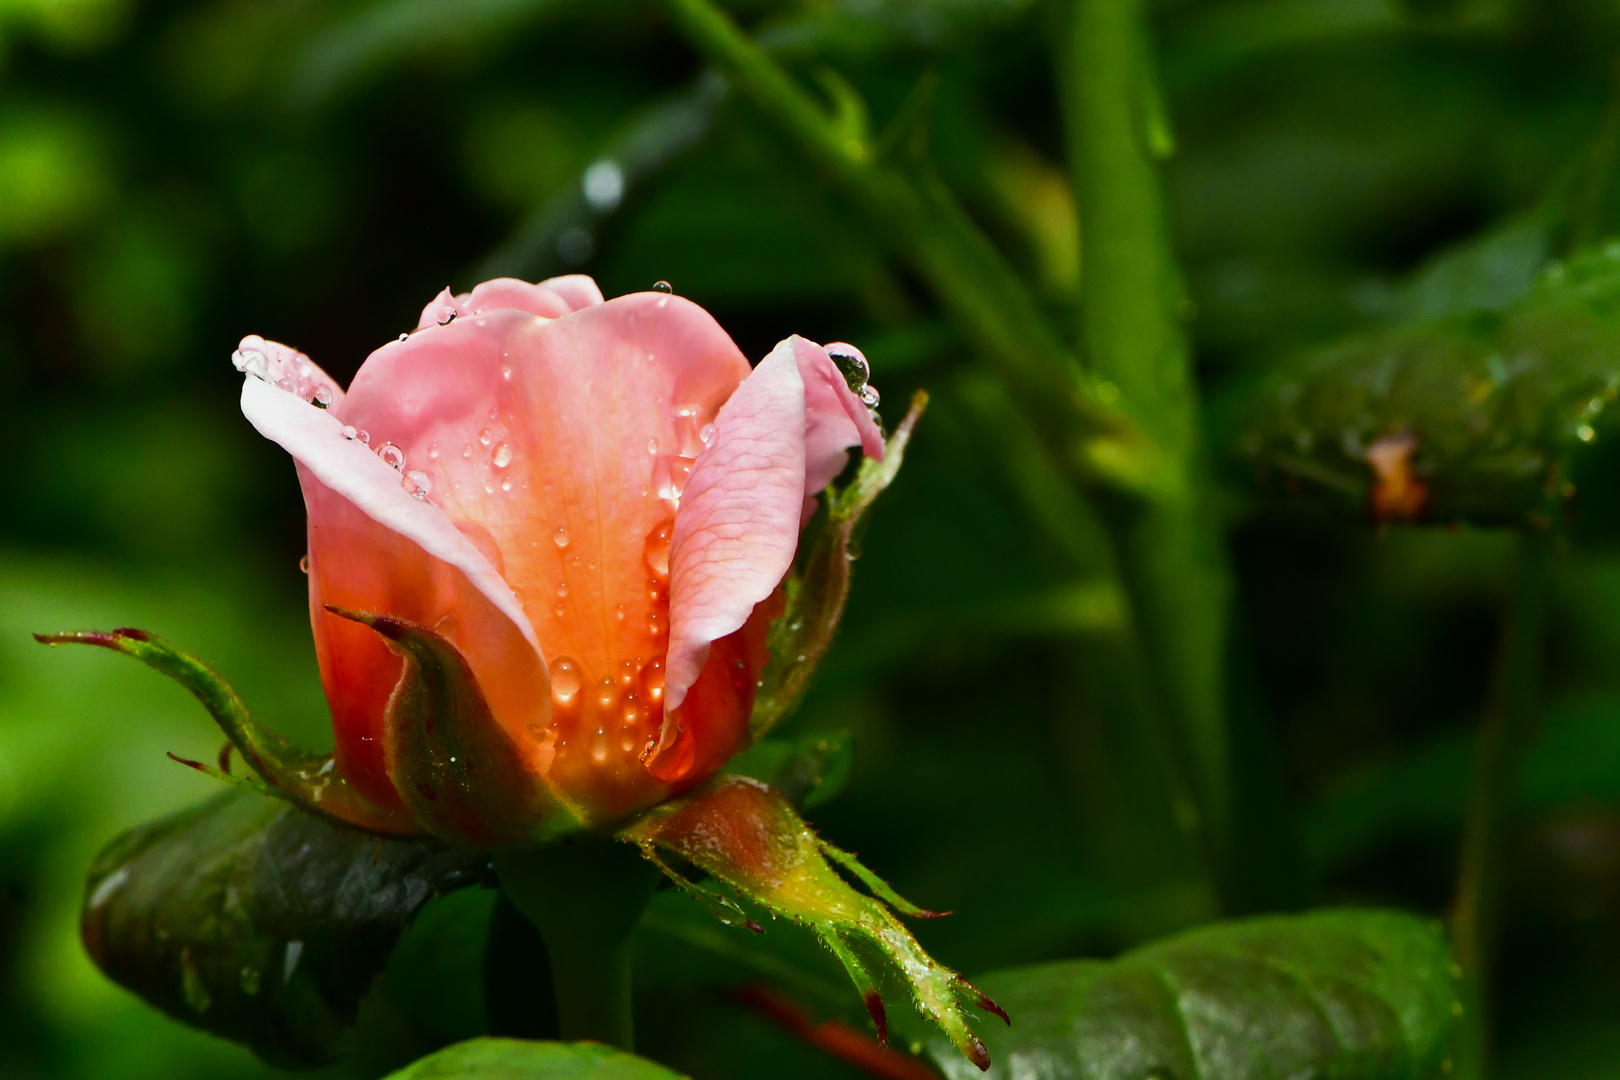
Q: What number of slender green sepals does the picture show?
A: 4